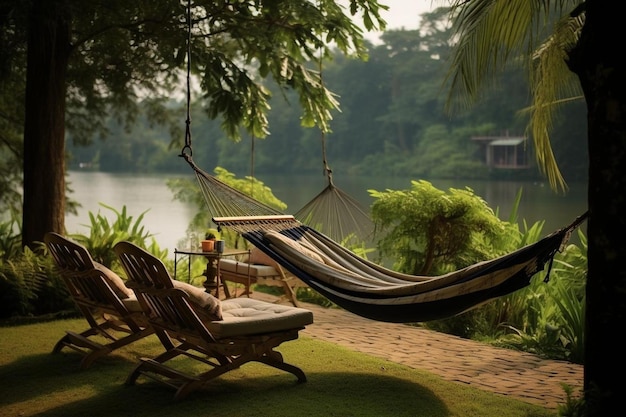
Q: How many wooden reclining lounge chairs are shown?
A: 2